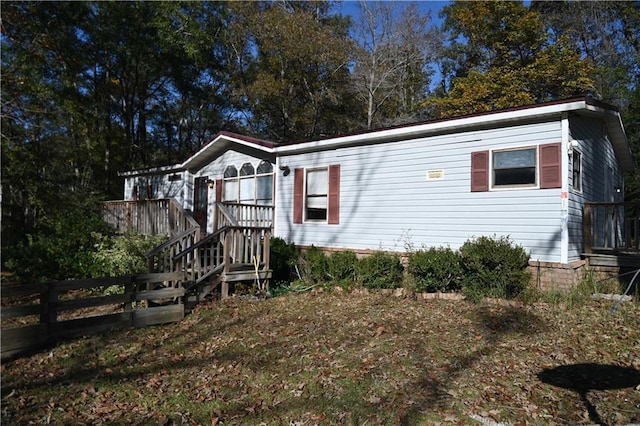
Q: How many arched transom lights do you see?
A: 3